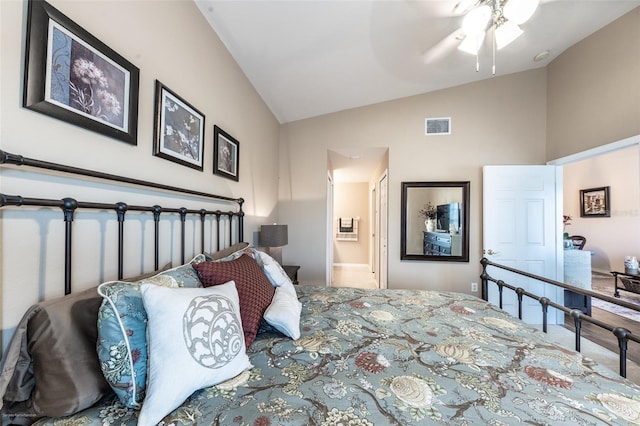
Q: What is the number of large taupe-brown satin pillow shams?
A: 2